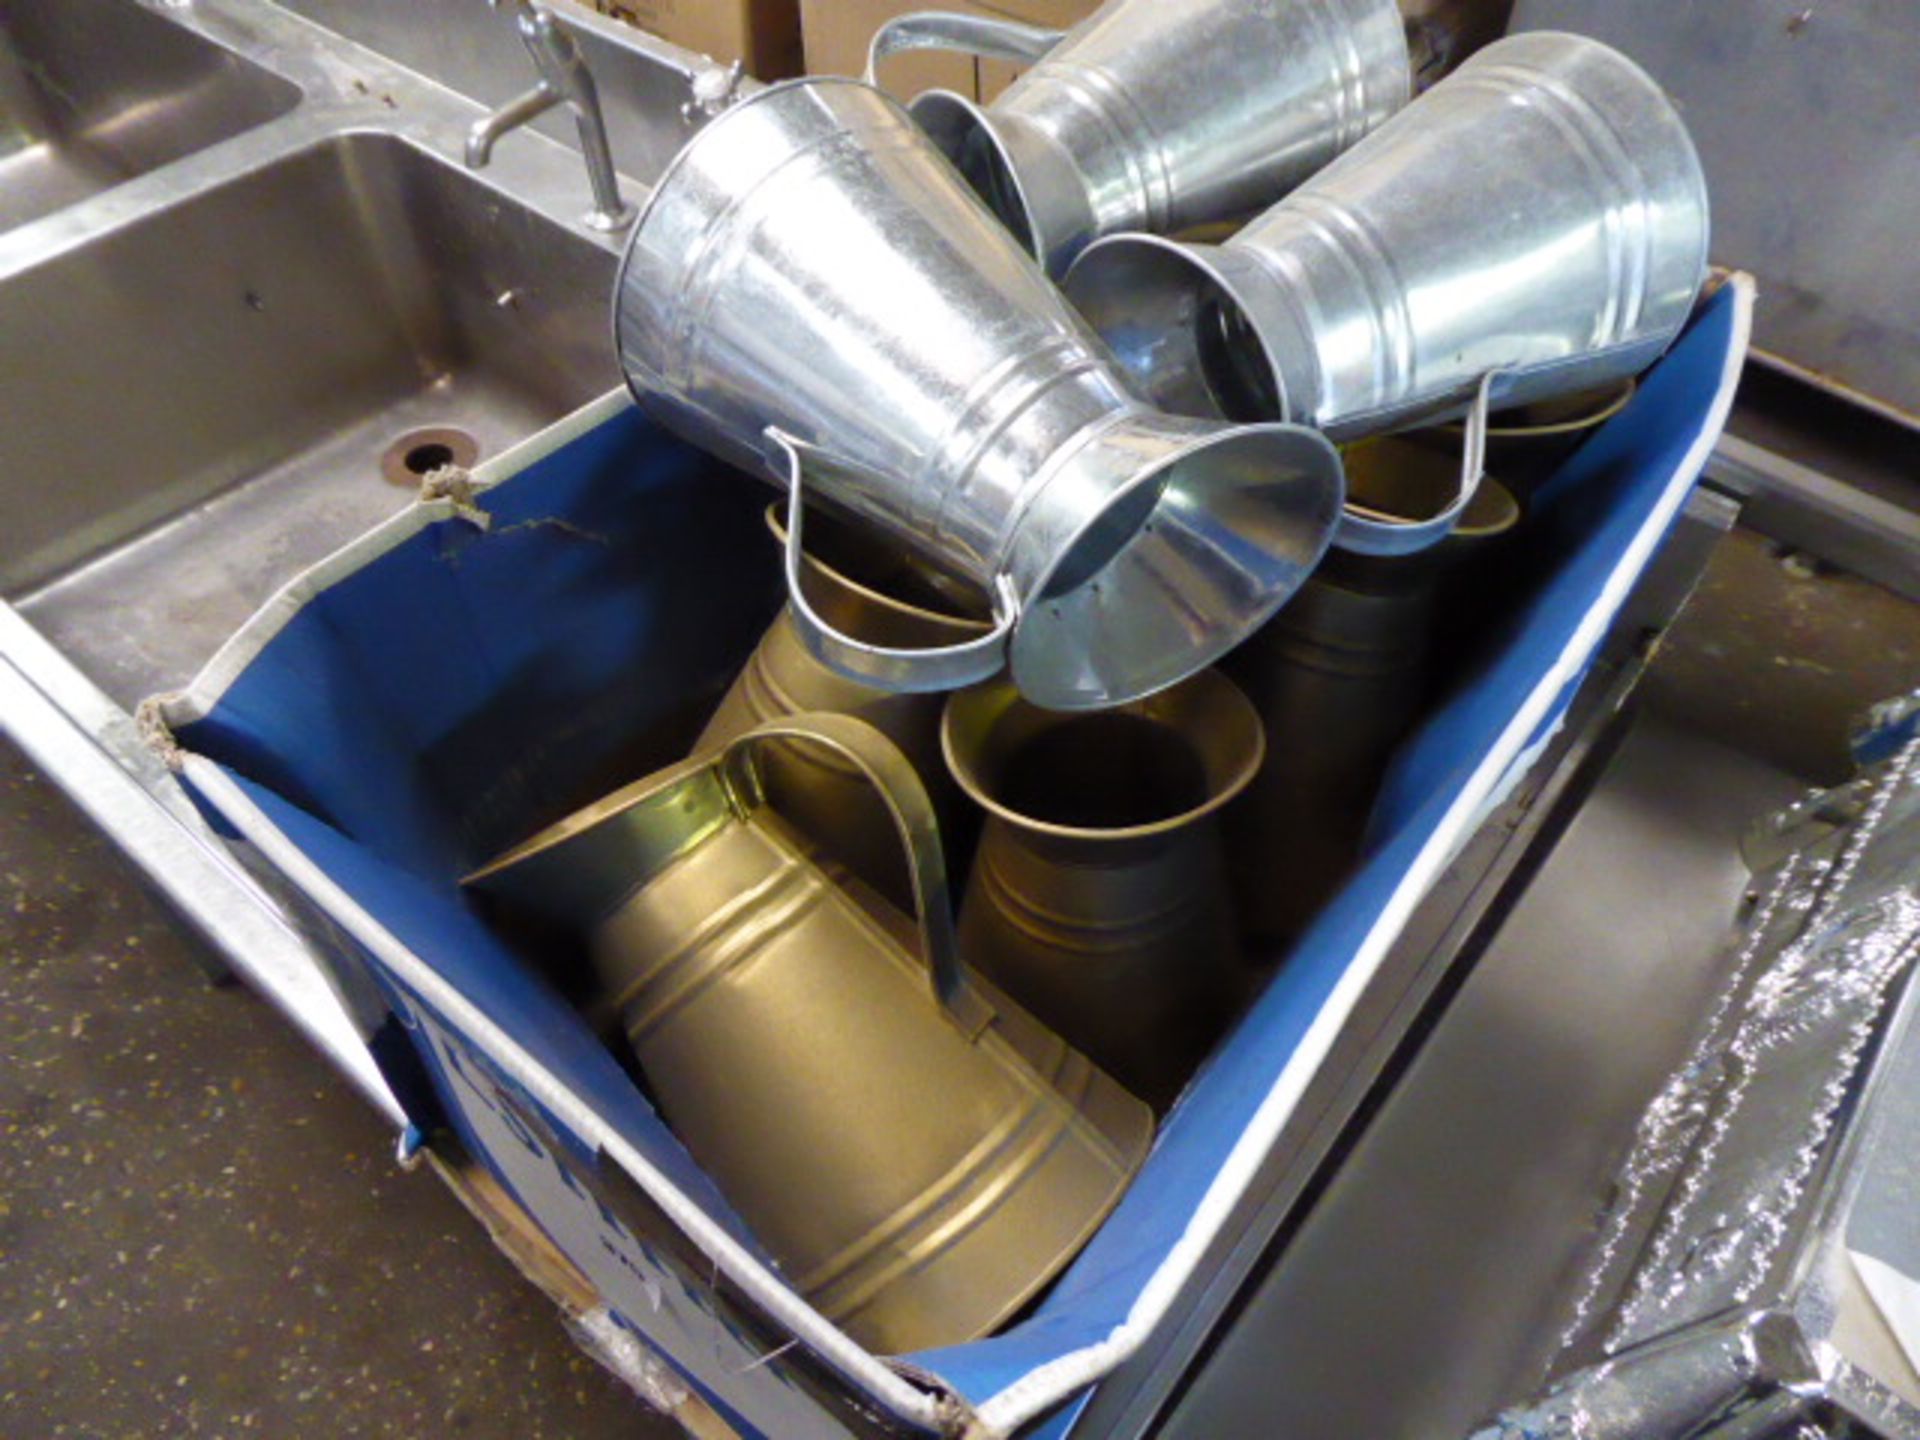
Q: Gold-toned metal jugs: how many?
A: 5